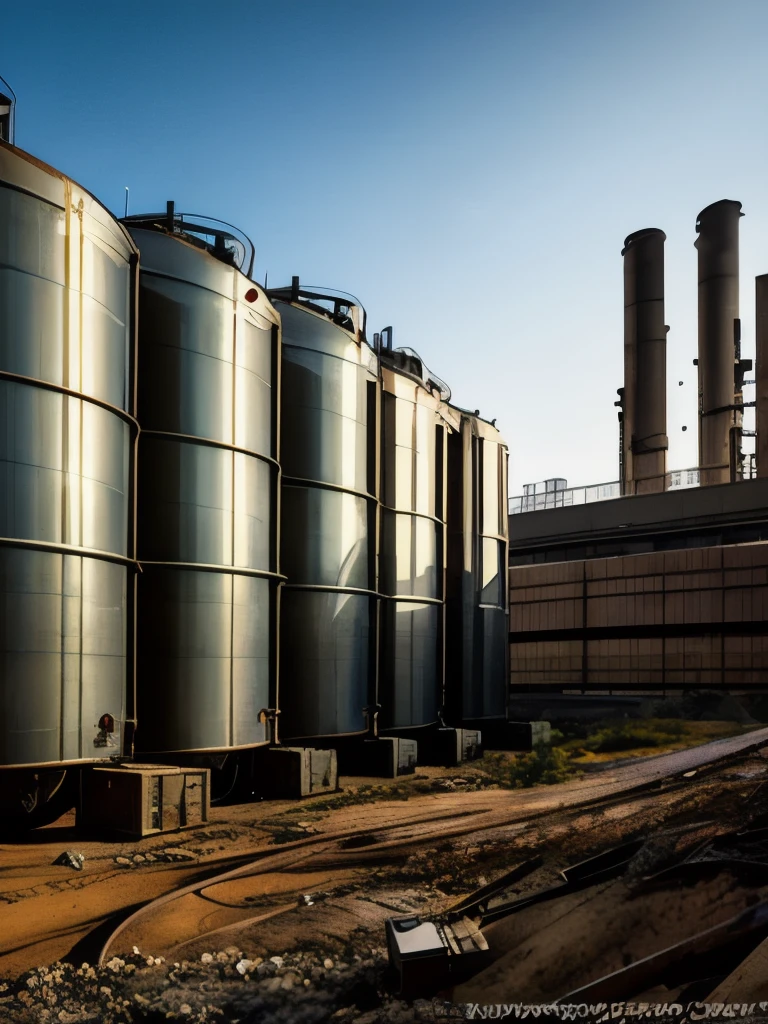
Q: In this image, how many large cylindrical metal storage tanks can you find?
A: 5